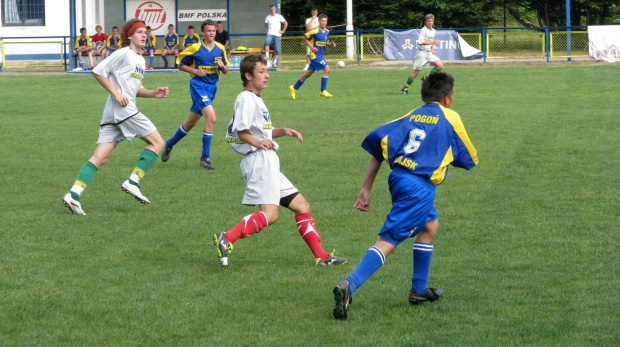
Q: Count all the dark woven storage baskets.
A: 0